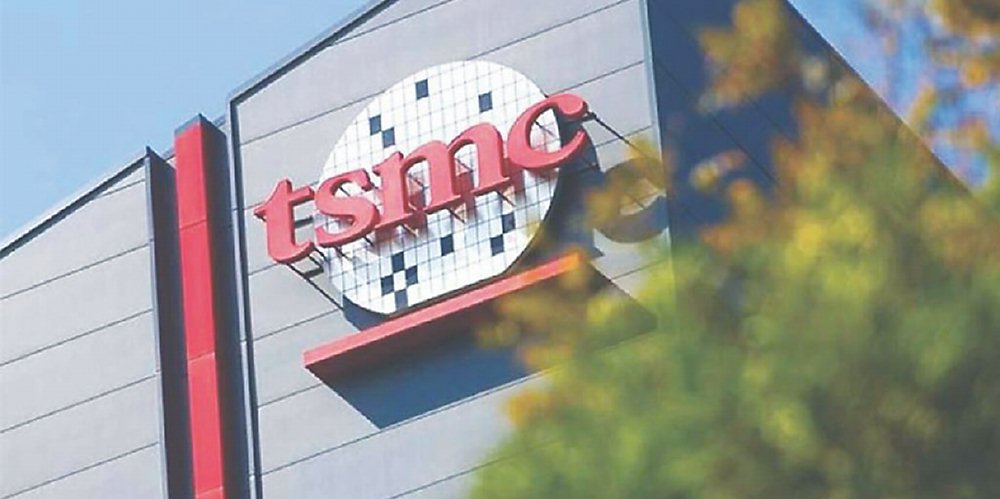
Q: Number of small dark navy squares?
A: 11